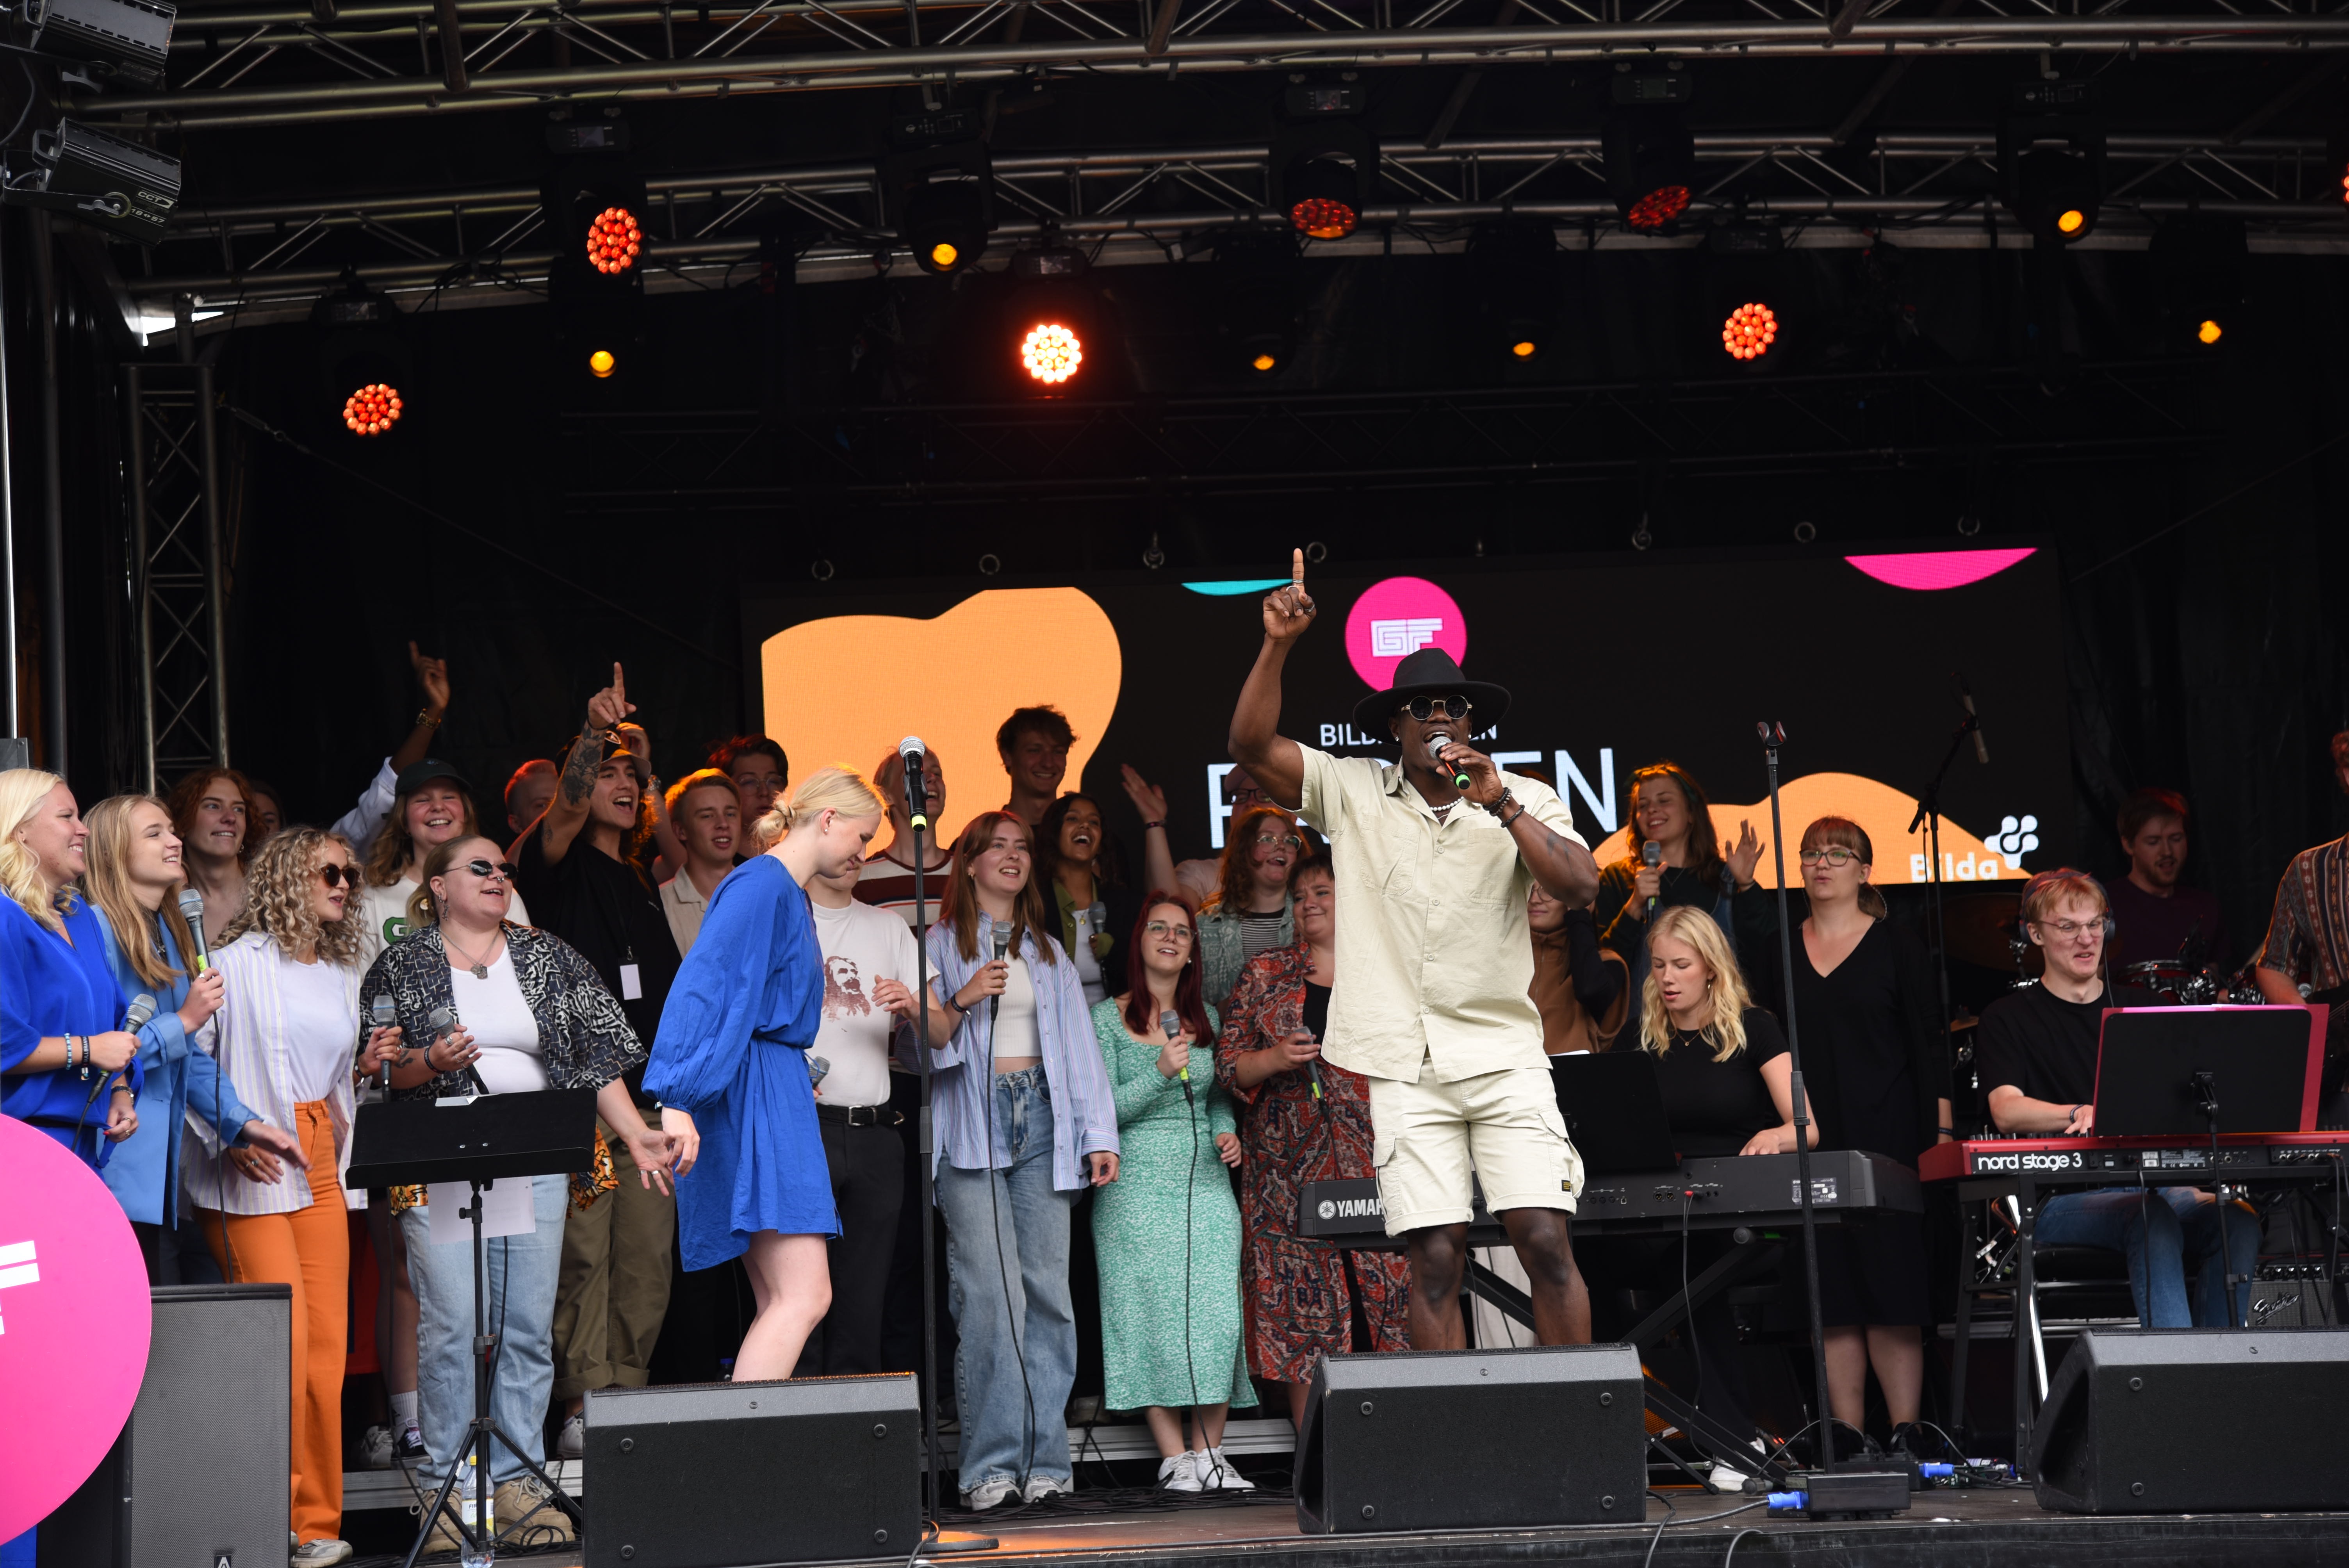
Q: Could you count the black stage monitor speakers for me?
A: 3